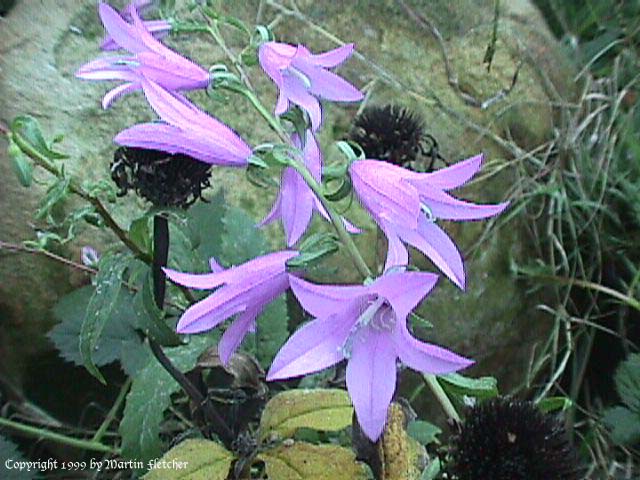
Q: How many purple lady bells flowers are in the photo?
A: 8